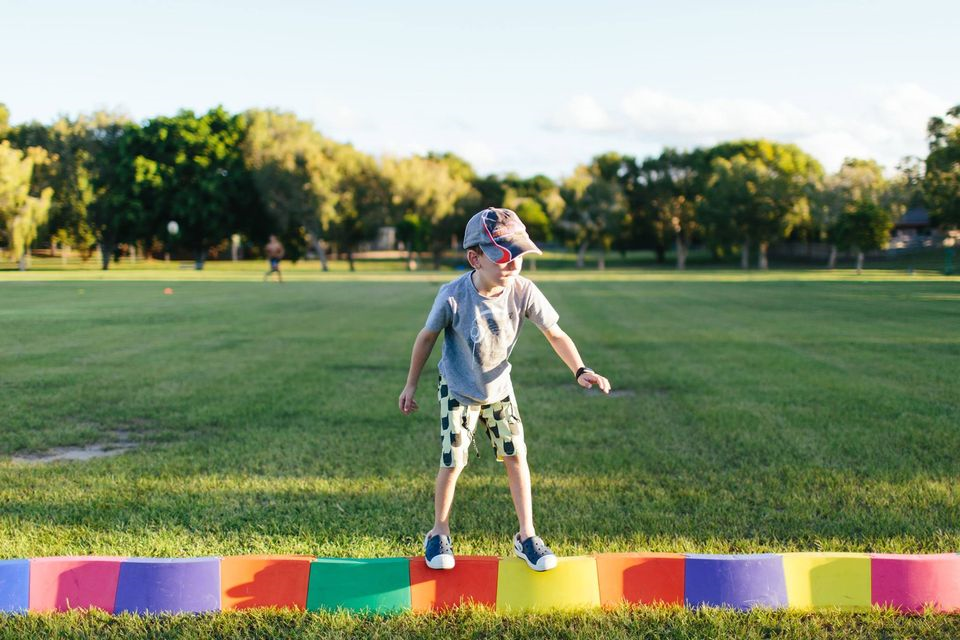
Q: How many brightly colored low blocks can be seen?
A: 11